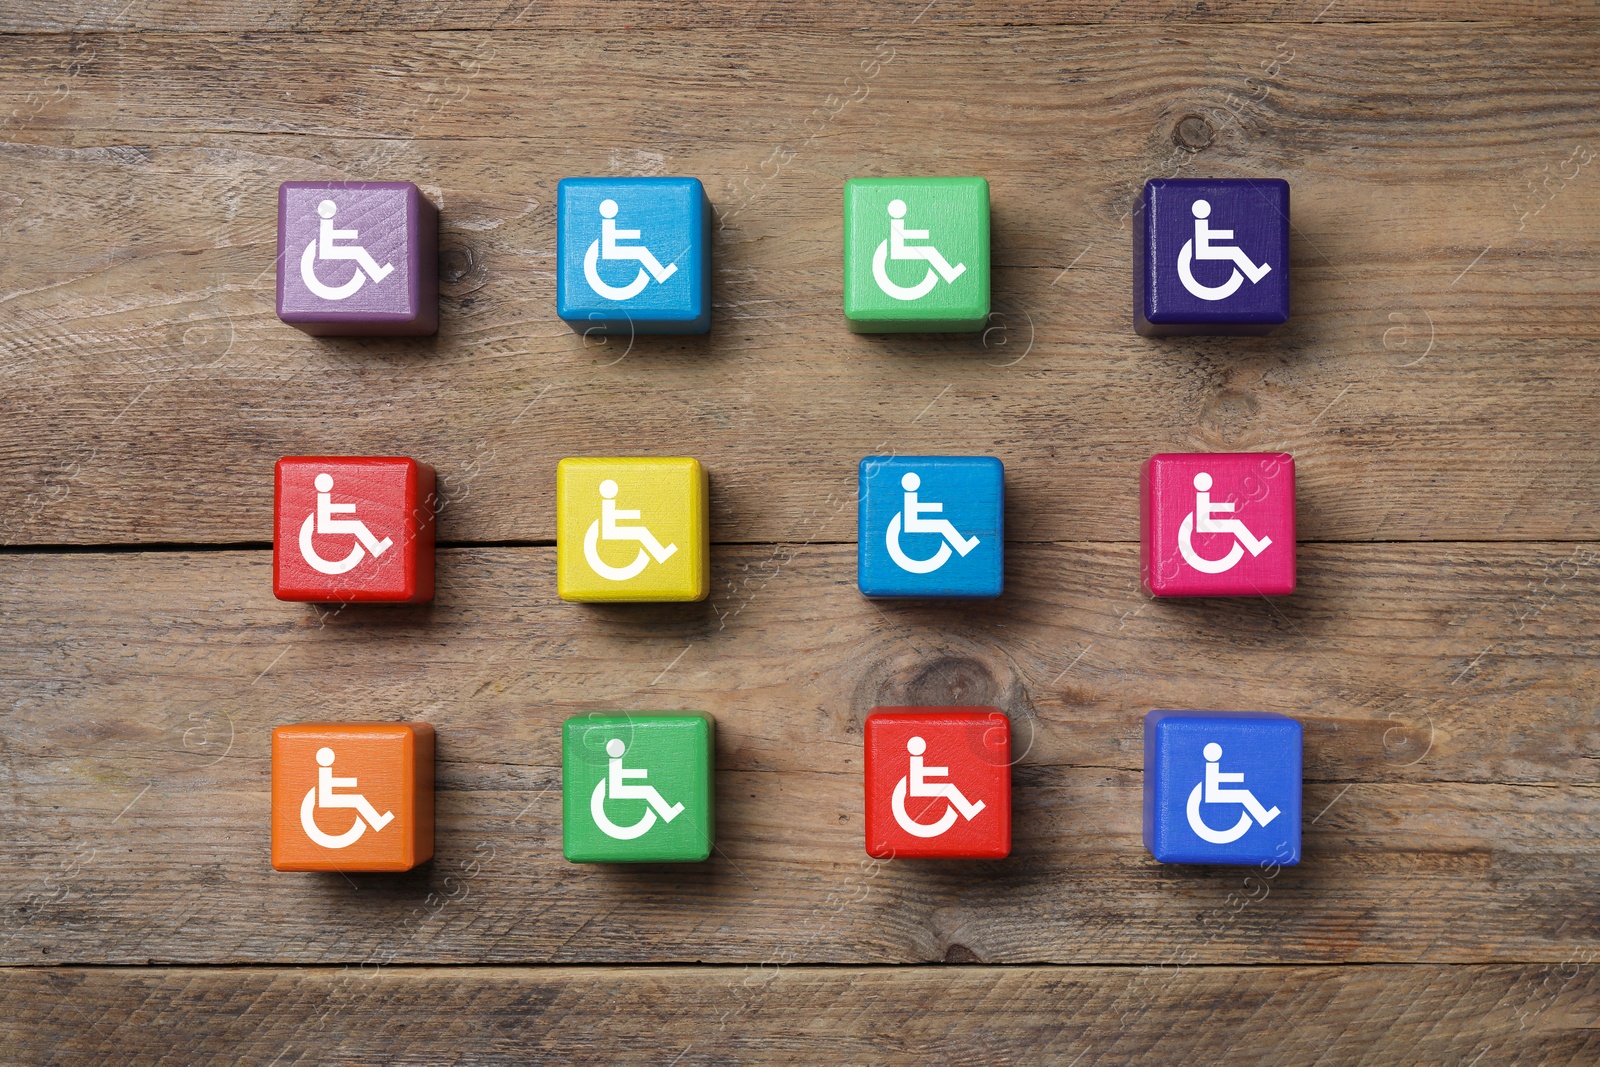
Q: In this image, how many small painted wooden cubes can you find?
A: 12